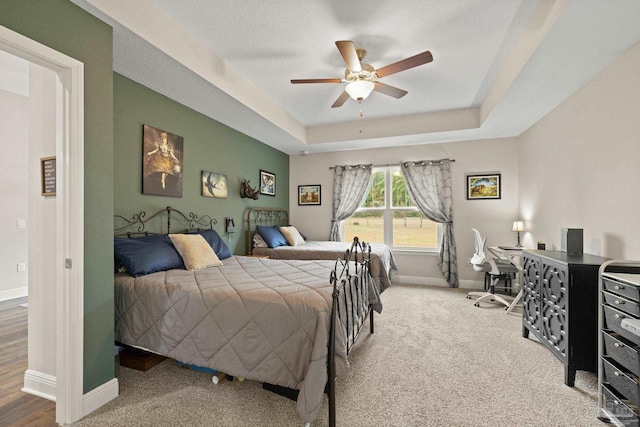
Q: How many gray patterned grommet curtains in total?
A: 2